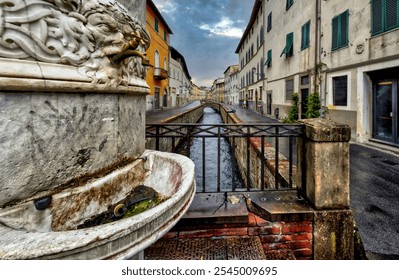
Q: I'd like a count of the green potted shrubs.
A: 2